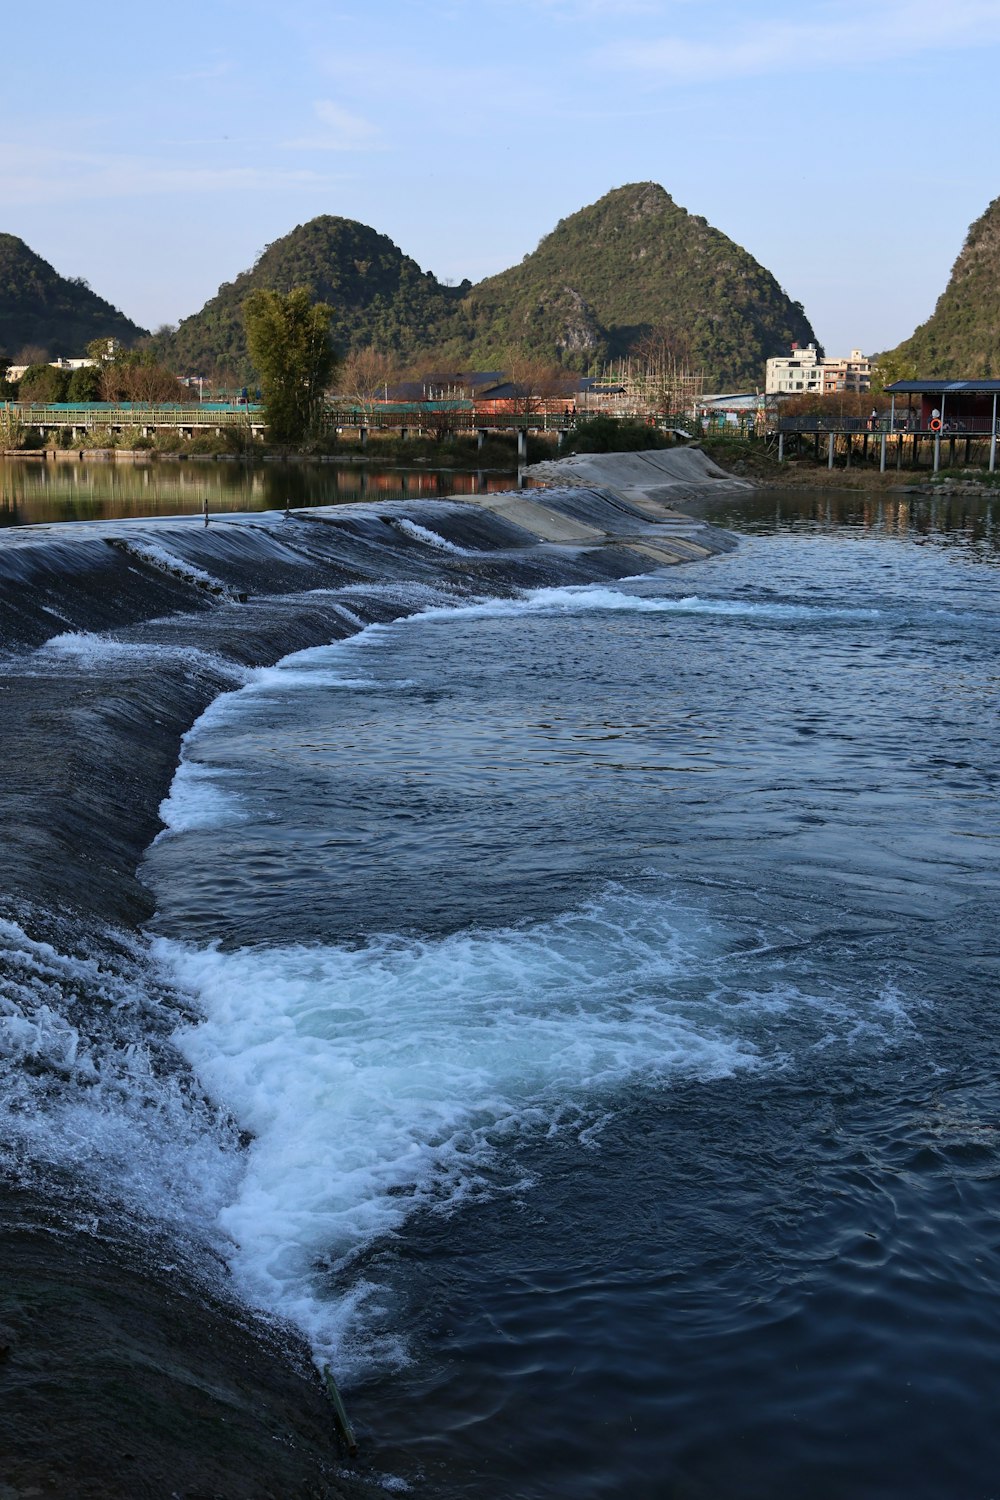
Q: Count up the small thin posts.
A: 2